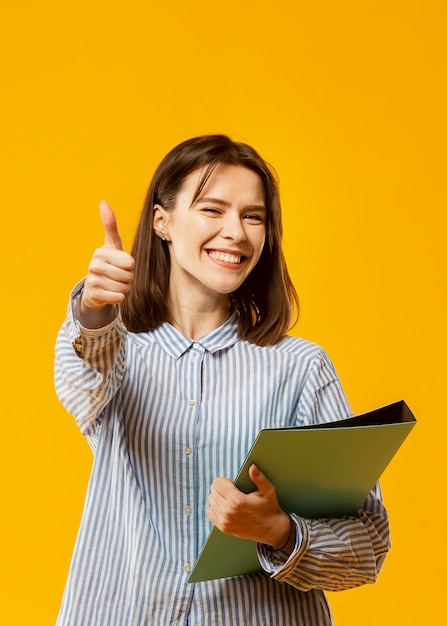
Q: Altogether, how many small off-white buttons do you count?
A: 5